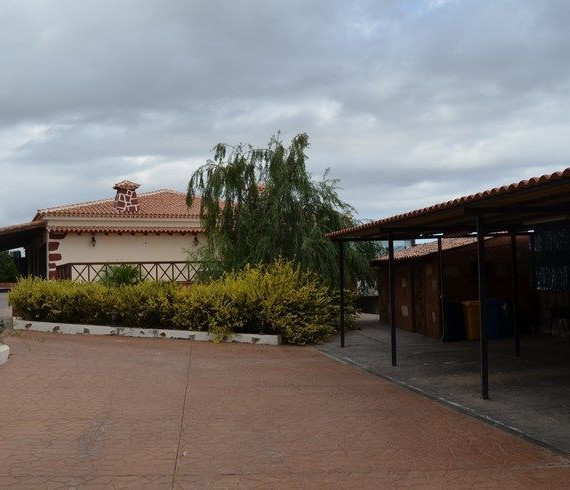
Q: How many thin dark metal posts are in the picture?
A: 5